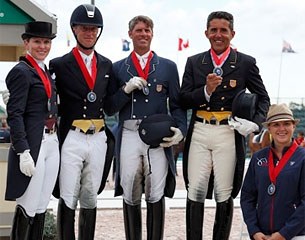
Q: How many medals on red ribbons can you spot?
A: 5